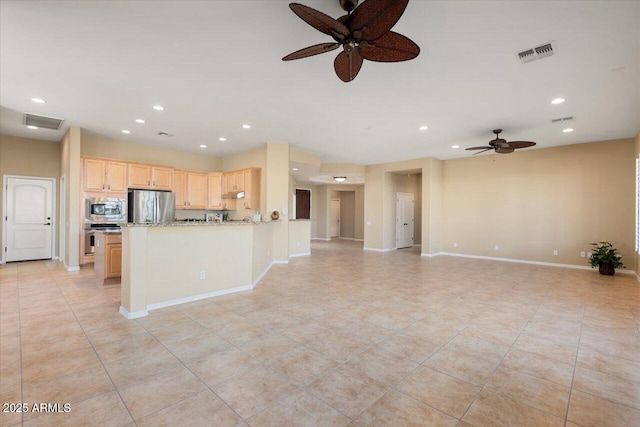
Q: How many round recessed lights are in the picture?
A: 13